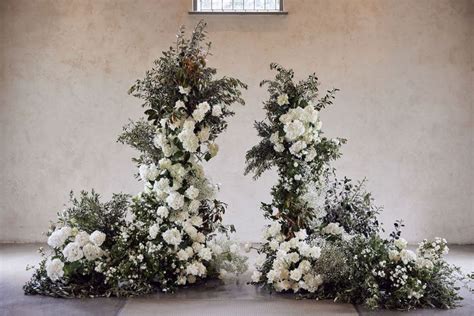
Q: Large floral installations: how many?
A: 2